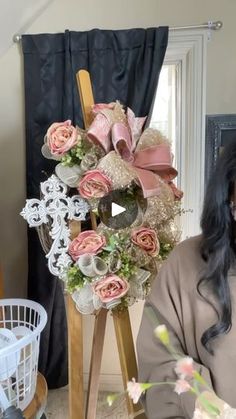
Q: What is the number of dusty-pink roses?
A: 5